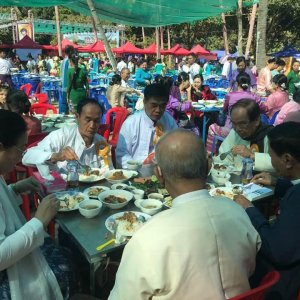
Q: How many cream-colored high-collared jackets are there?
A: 1